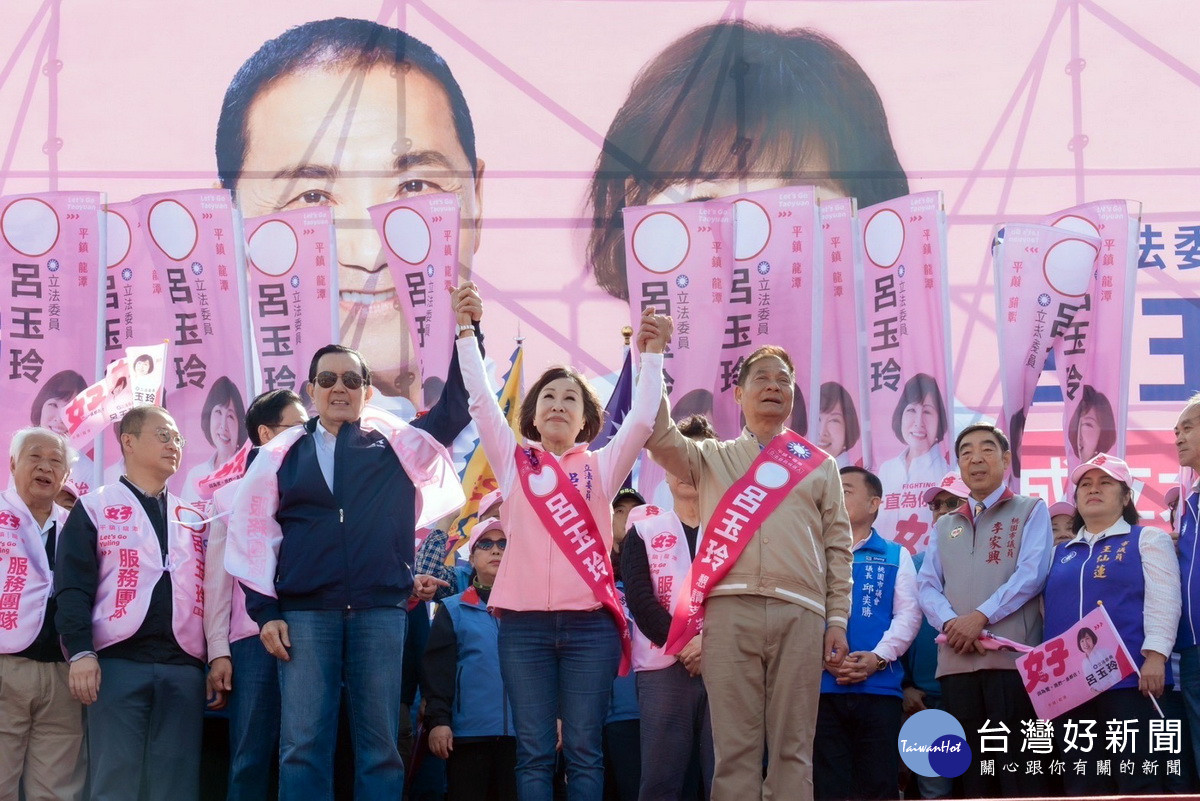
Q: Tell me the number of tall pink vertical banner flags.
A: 11